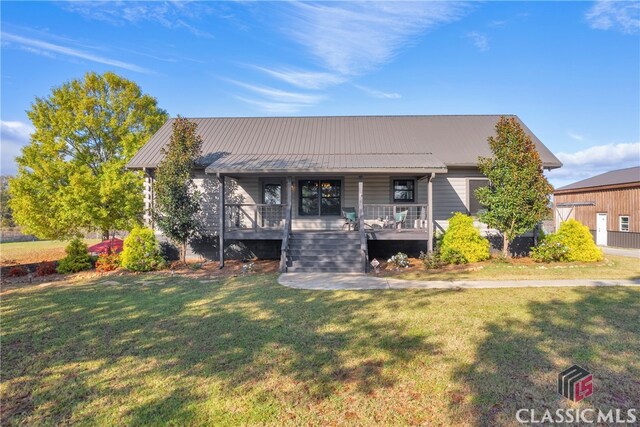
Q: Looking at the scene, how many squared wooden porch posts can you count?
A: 4